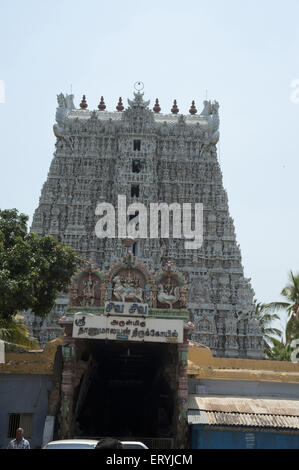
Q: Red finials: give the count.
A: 6